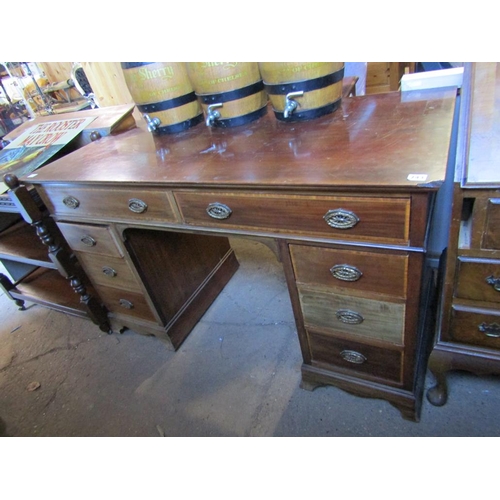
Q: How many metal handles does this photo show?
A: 12